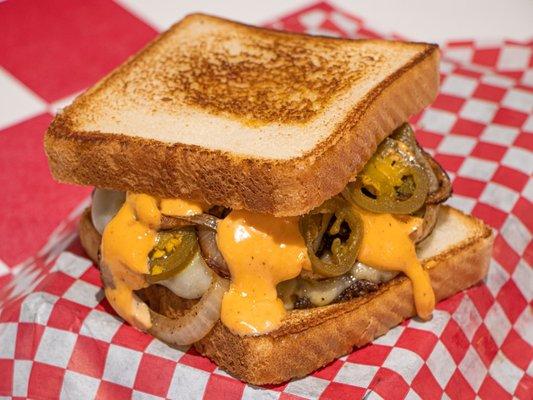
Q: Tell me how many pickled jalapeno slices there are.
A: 3